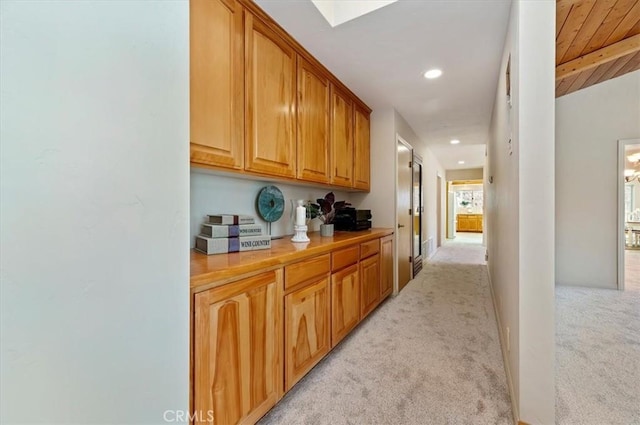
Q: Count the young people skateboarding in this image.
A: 0